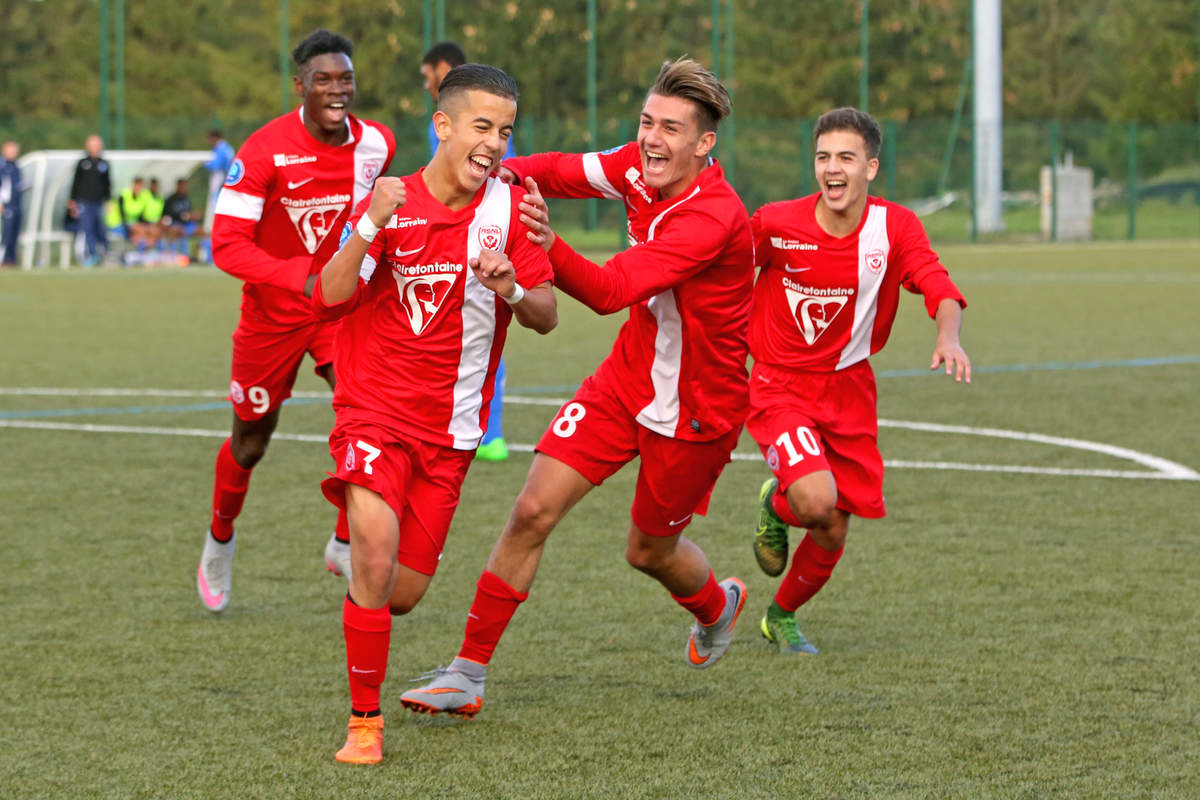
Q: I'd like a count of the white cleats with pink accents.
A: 2